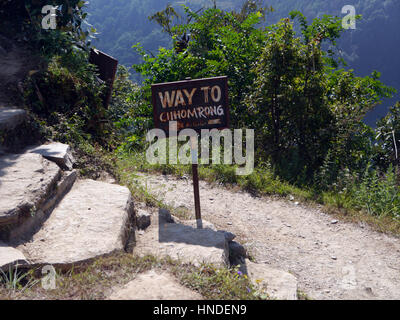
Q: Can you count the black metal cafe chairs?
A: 0